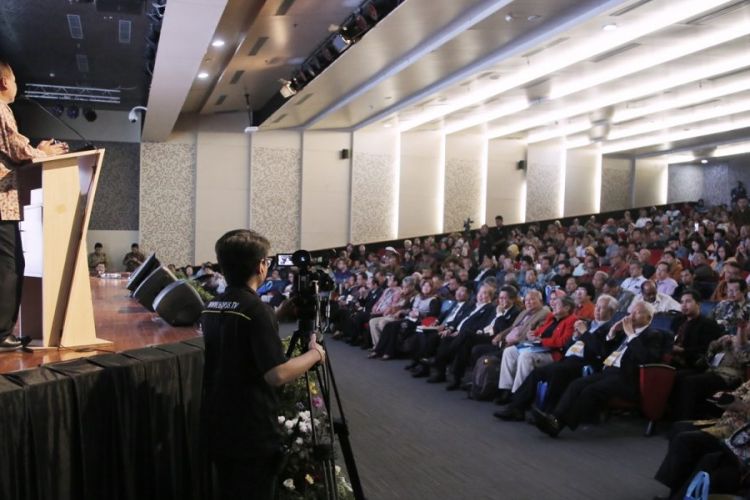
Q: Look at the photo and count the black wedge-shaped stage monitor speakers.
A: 3